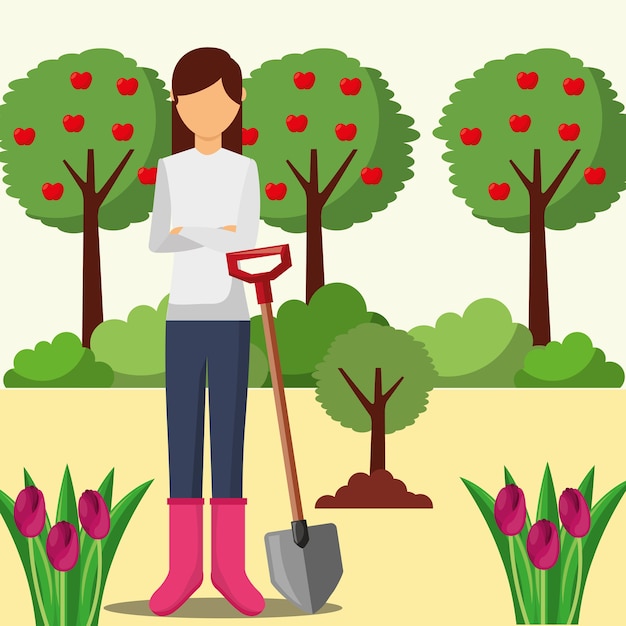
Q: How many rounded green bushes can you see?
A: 5